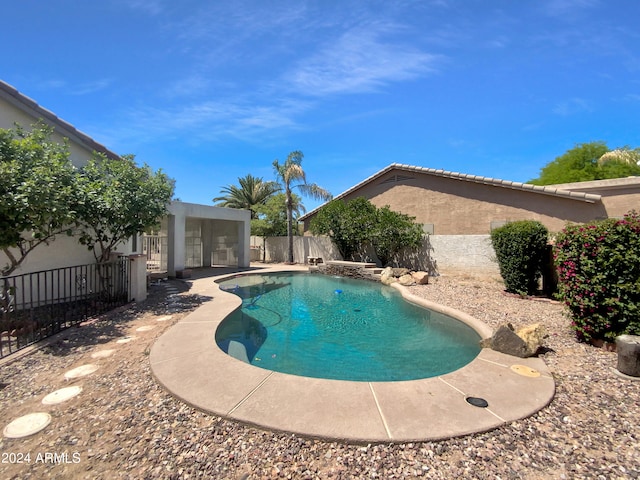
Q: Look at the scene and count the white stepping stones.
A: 7